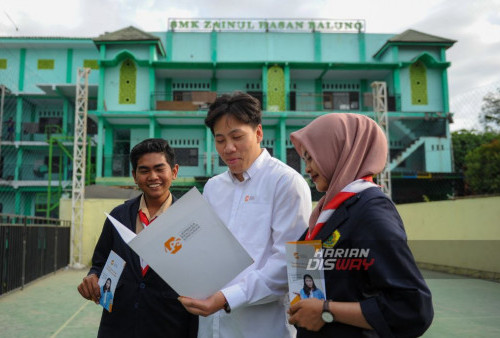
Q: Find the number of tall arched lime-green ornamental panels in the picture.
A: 3